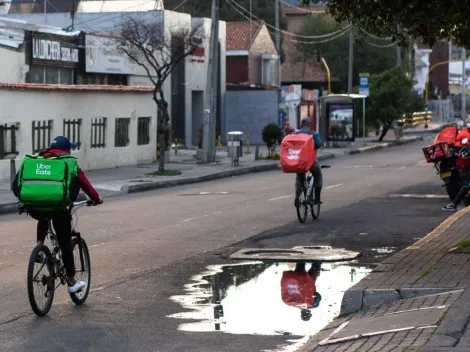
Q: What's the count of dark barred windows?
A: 6